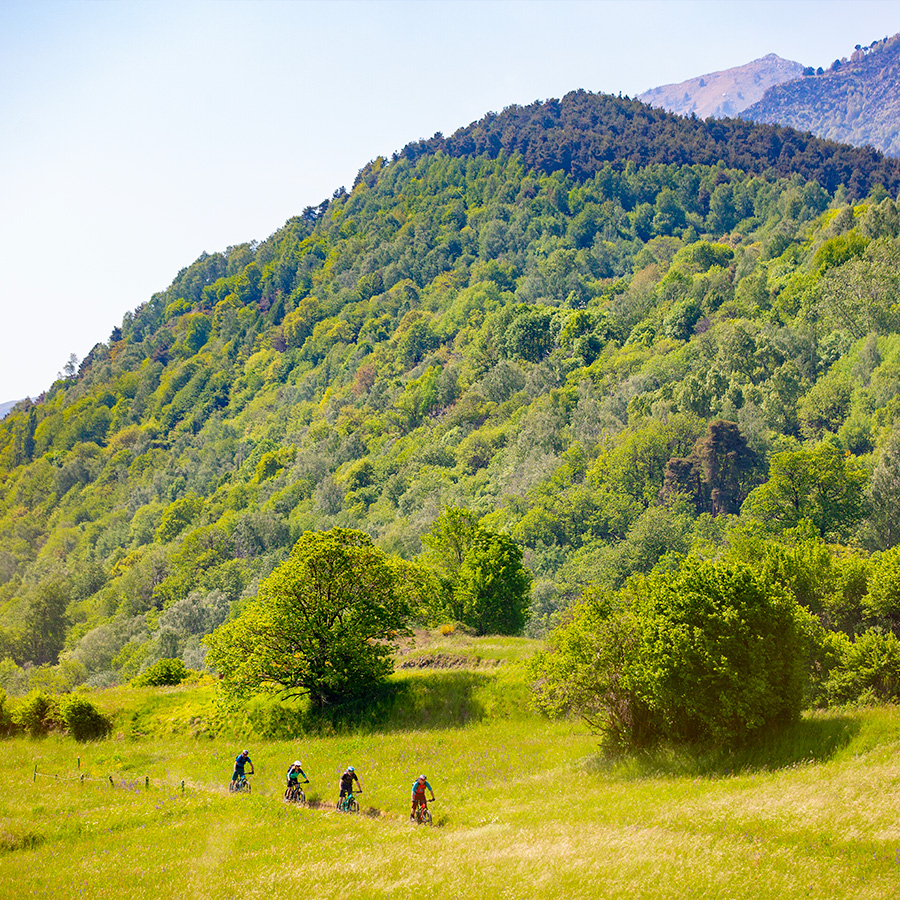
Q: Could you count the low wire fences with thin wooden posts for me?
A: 1